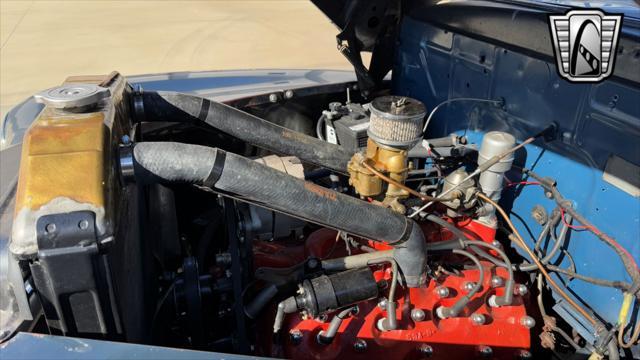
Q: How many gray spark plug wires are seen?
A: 4